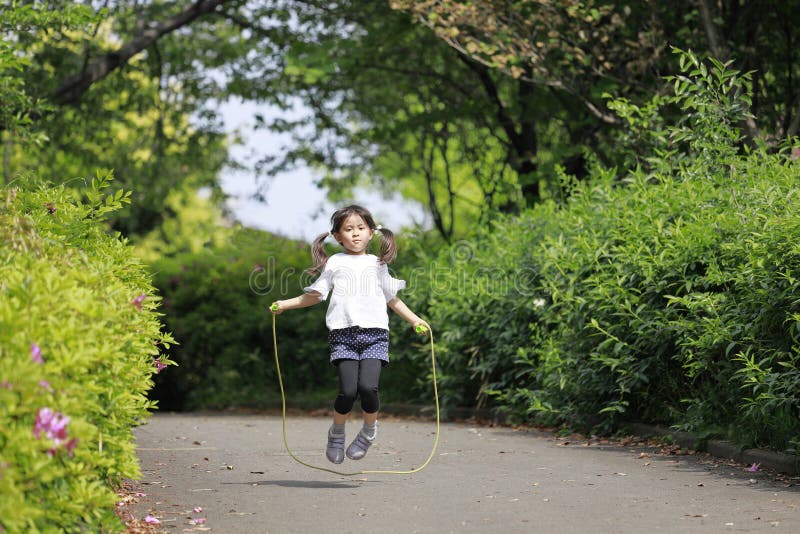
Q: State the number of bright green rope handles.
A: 2